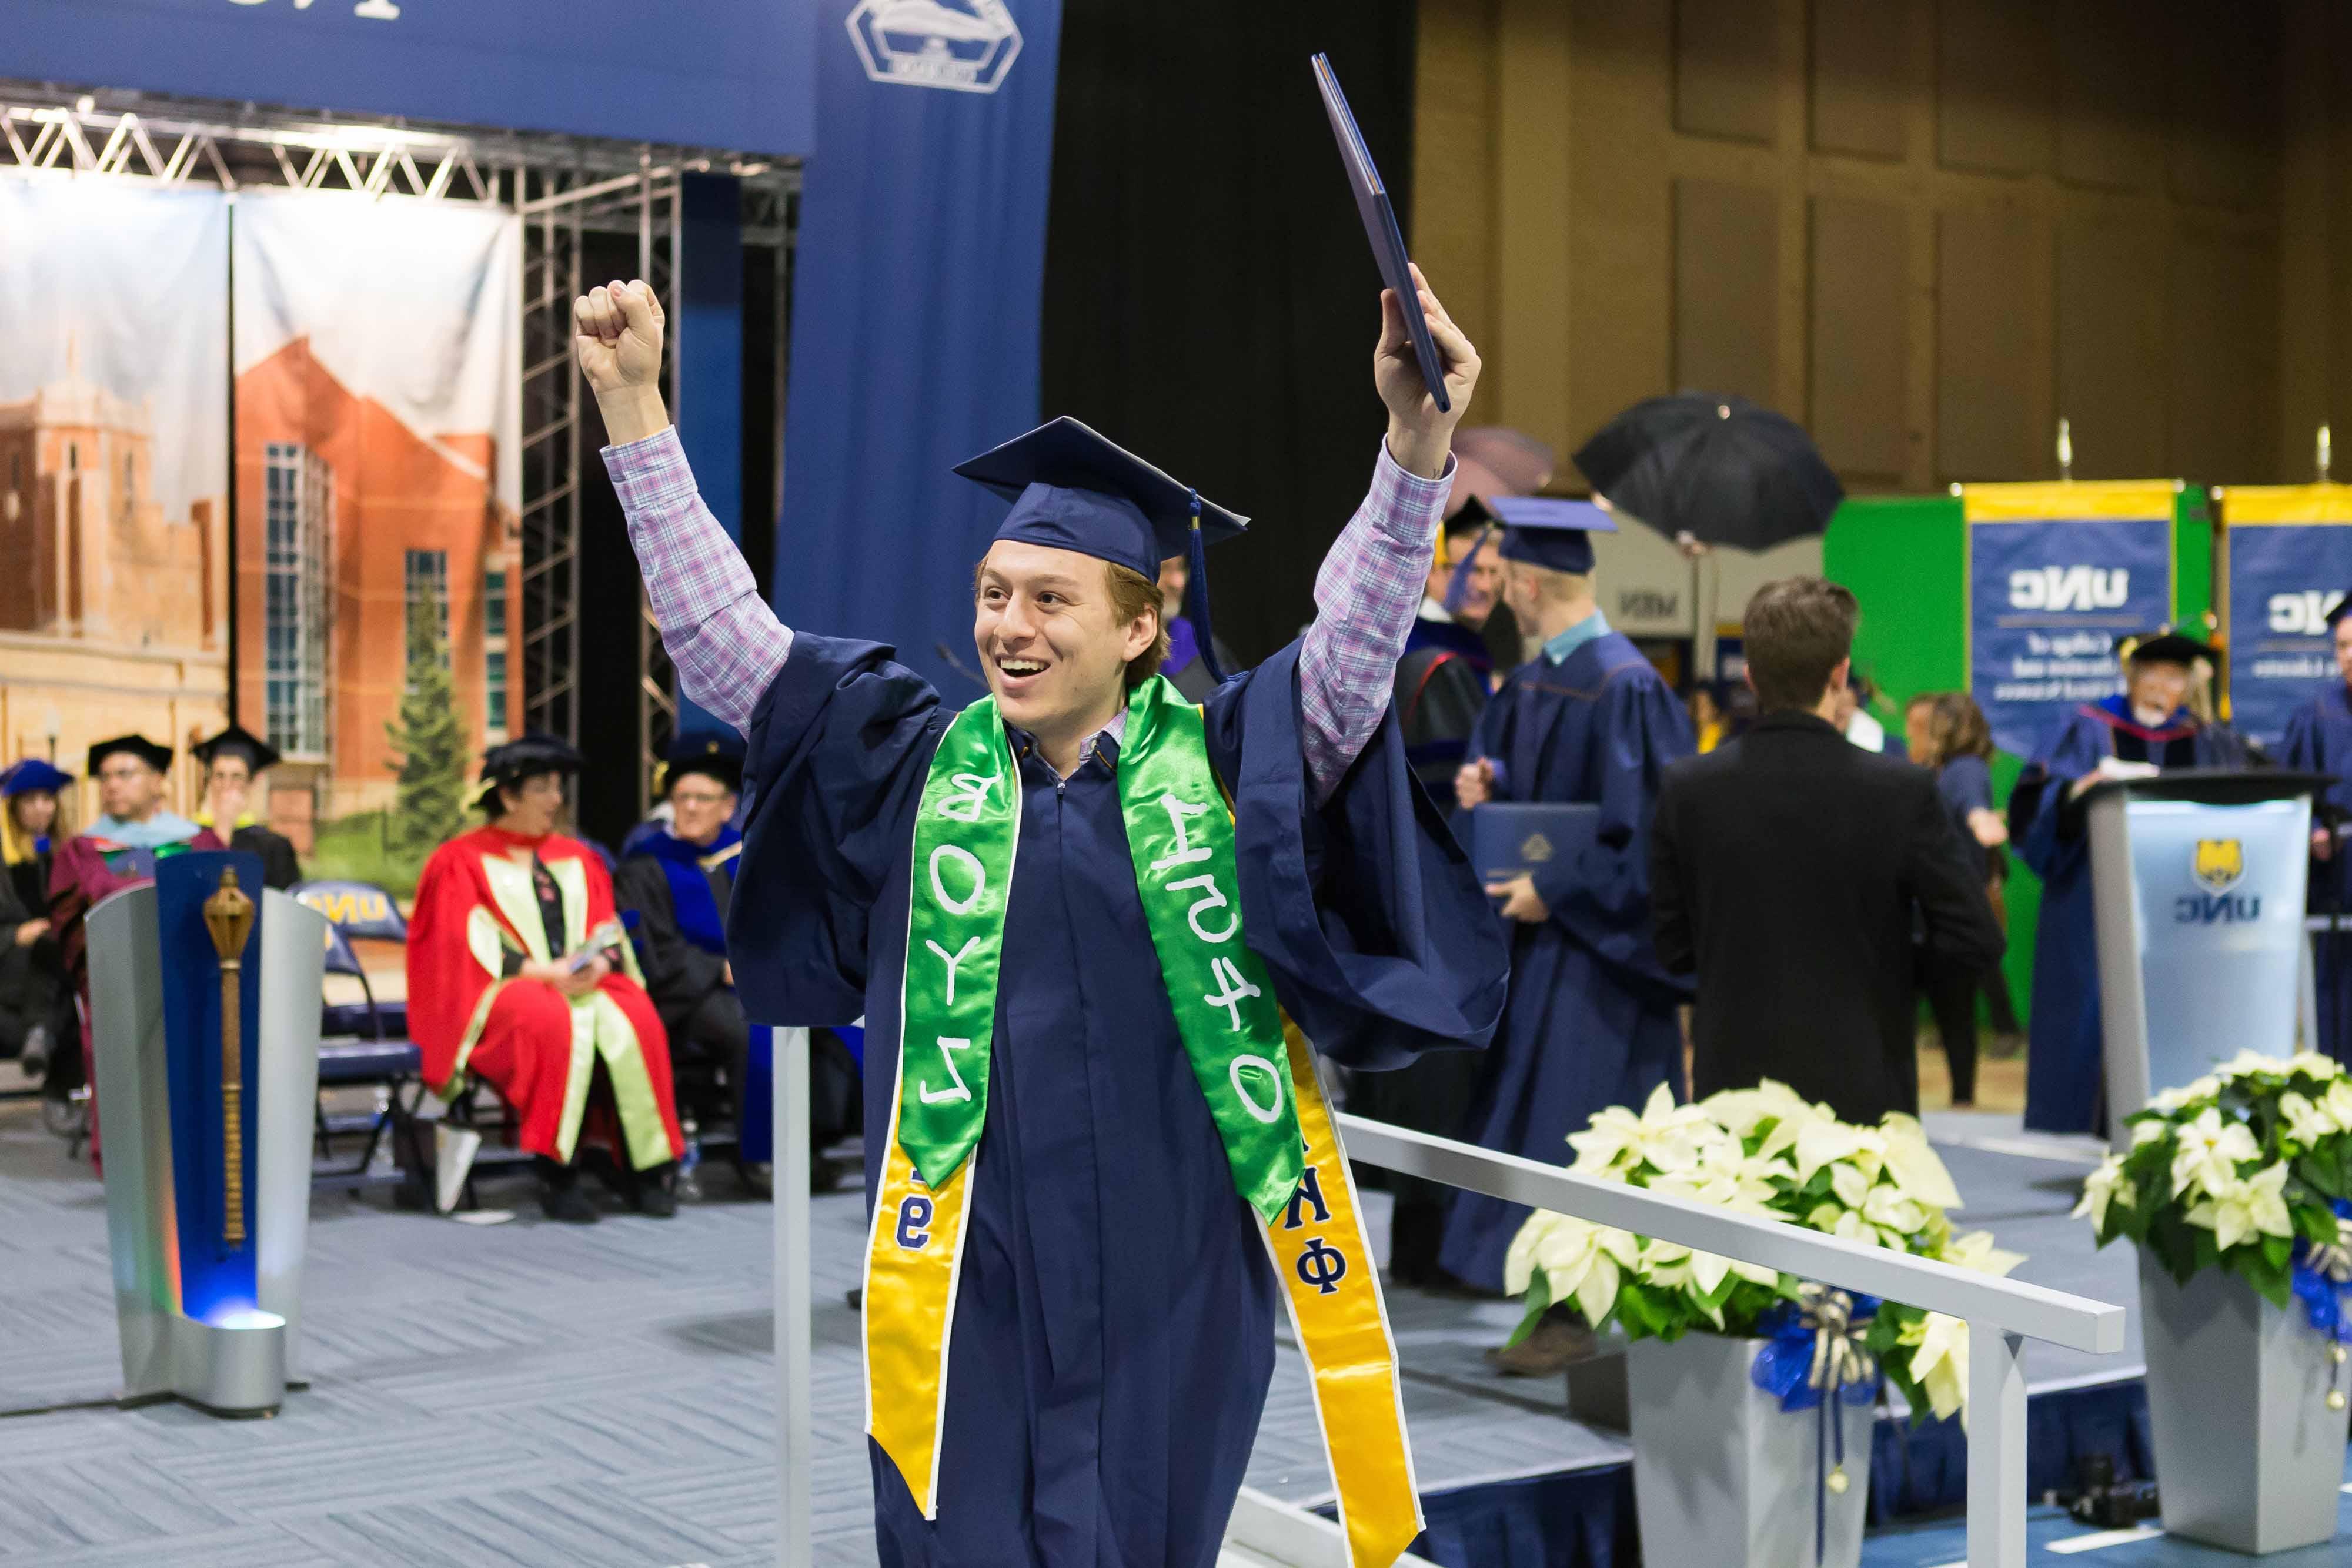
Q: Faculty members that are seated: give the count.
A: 5